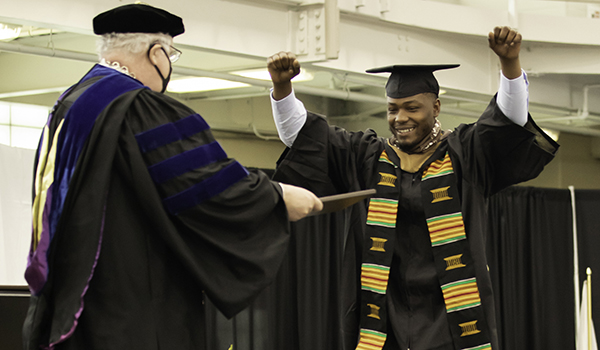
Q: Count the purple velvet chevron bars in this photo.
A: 3